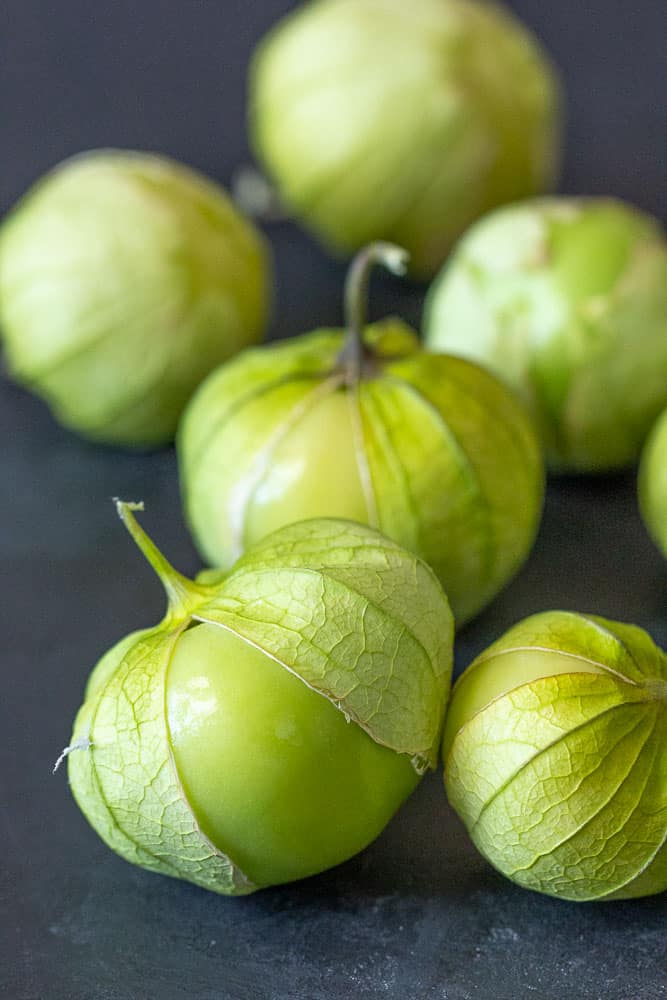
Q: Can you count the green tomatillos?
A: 7